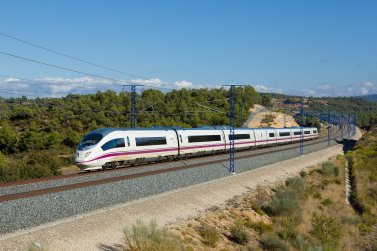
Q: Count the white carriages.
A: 8